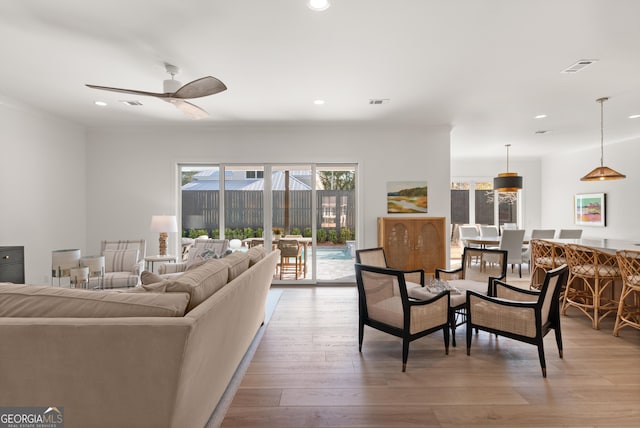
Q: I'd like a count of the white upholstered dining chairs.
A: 6